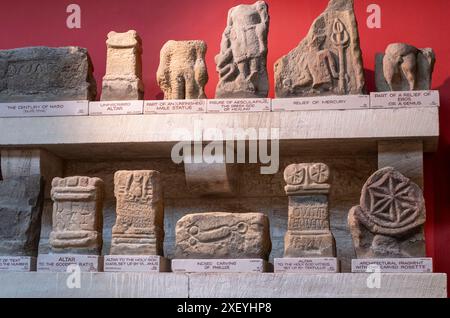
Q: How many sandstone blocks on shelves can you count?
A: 12